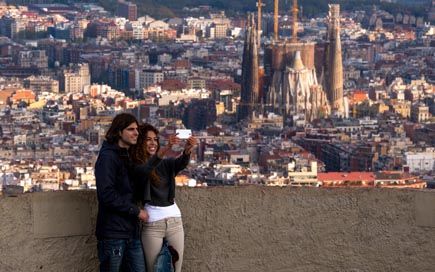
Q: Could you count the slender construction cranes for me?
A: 3